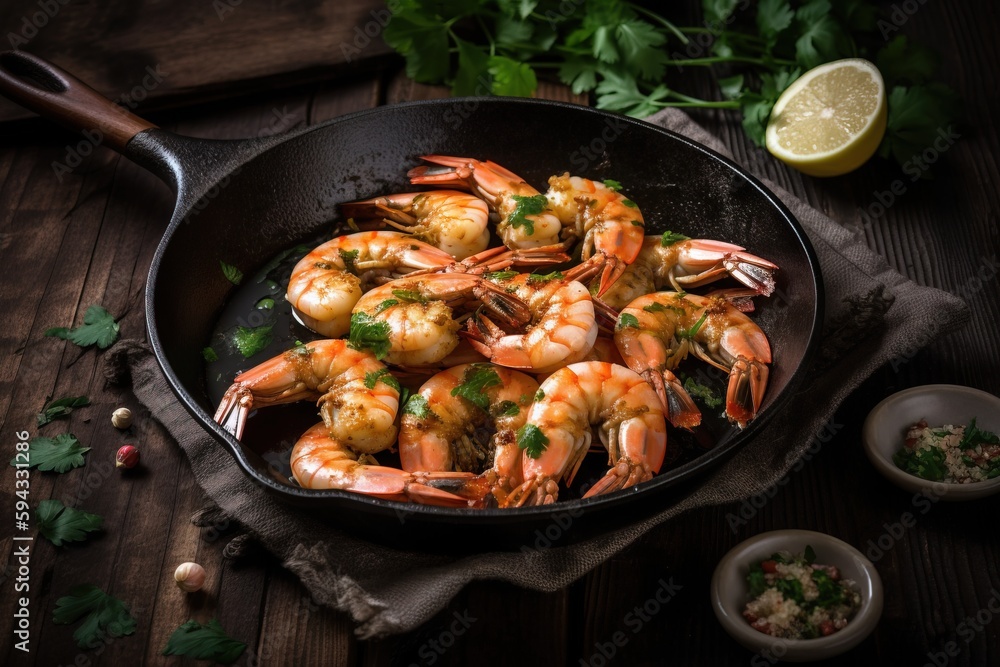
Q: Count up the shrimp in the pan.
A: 12